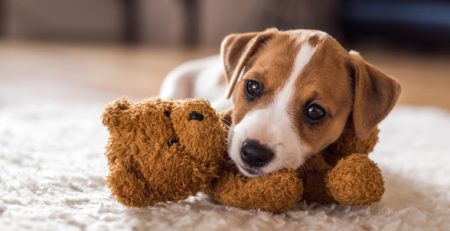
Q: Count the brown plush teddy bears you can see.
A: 1